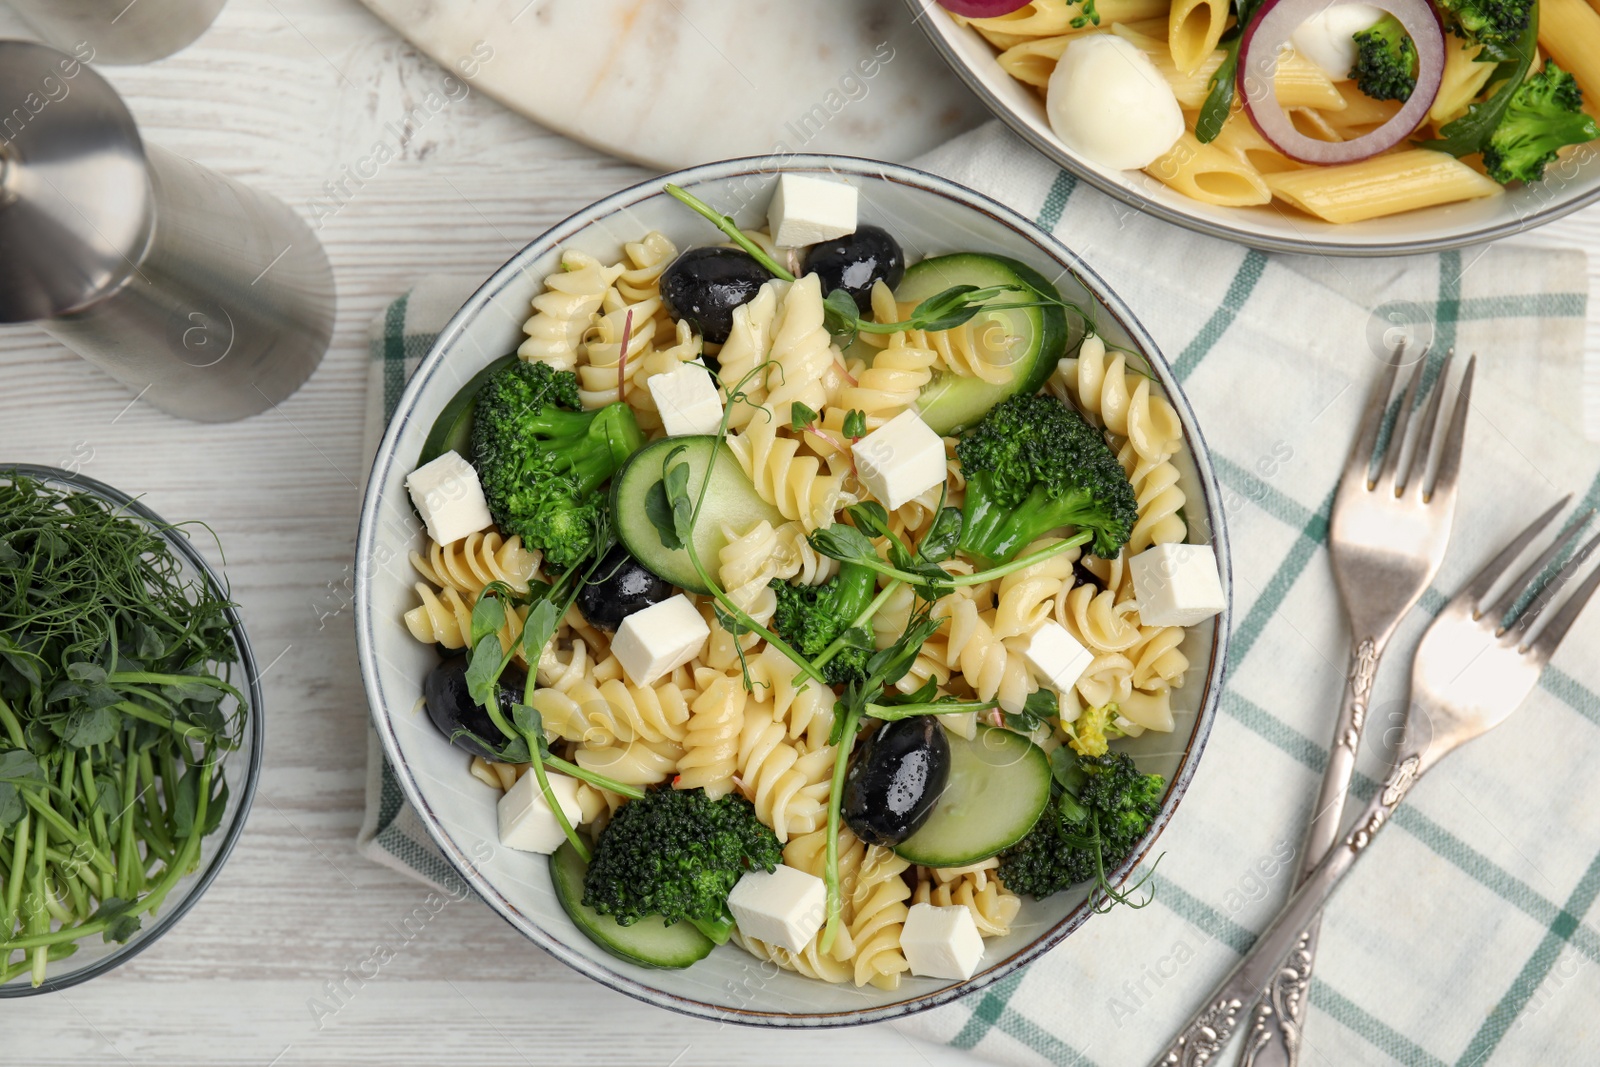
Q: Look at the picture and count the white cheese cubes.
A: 10